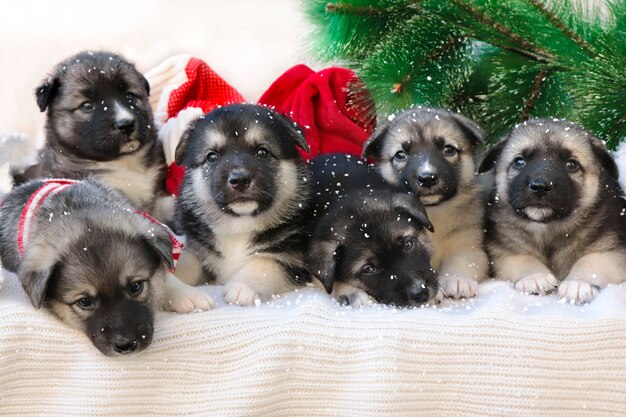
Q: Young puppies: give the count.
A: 6